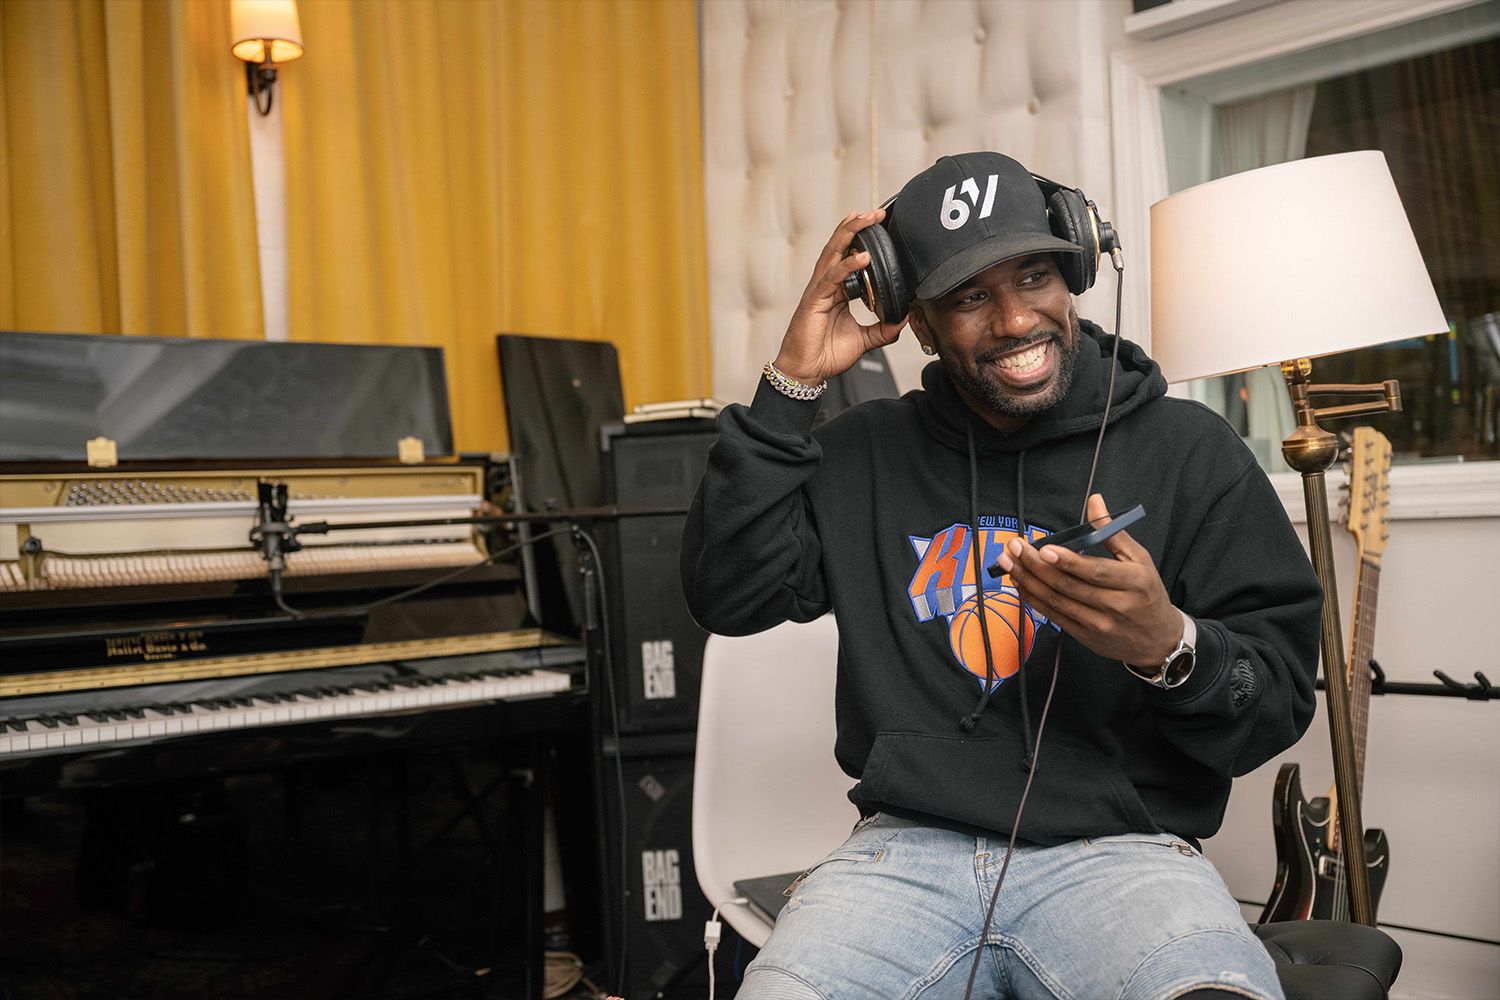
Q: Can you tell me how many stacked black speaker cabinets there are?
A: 2